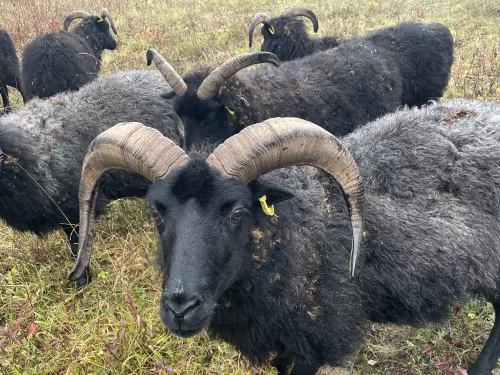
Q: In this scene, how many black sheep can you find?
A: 6